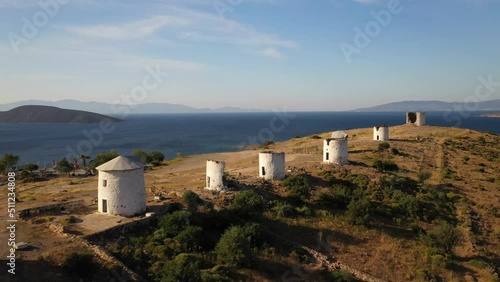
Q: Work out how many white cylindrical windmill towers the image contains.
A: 6